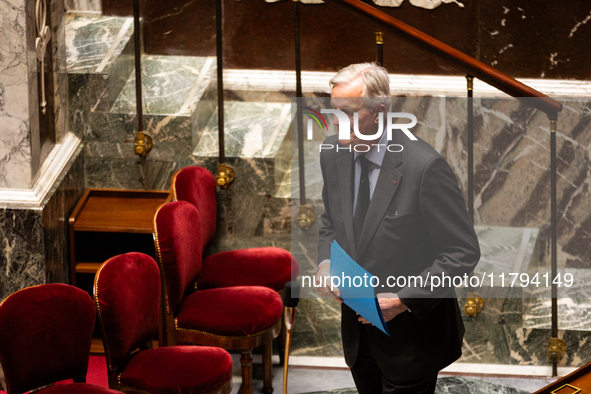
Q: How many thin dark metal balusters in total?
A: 6